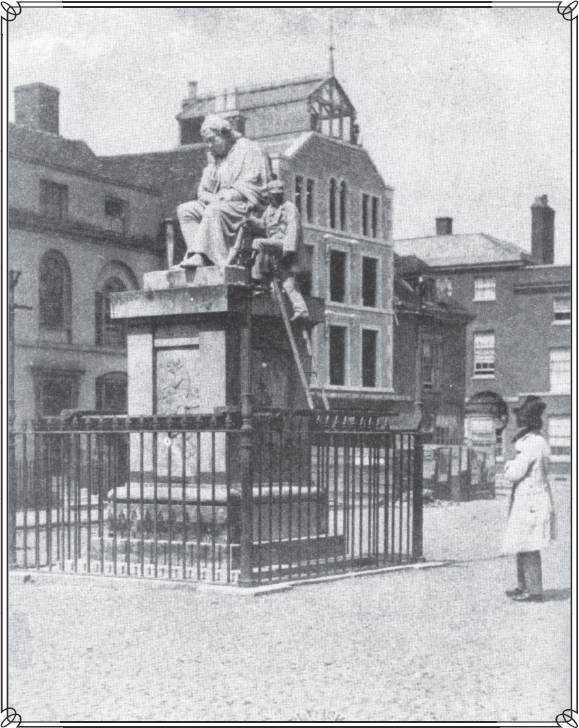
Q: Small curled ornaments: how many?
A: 4